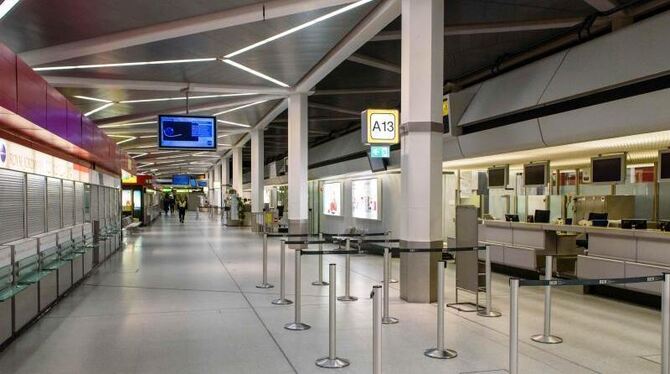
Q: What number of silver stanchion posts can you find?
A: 14